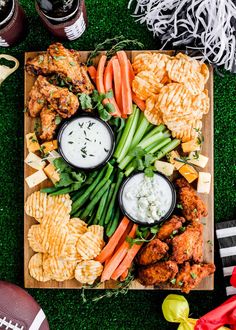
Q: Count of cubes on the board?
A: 12